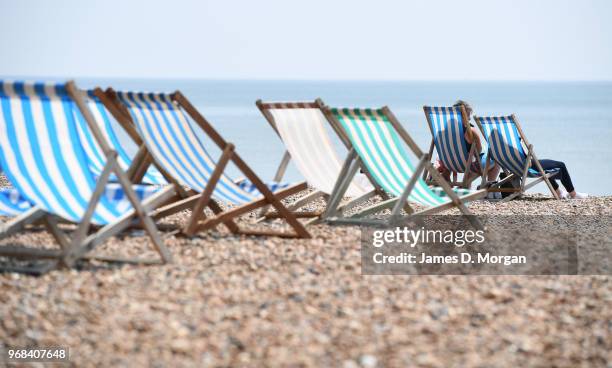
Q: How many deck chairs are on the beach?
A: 7